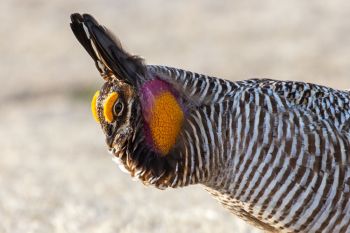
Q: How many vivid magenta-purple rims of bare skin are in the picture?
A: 1